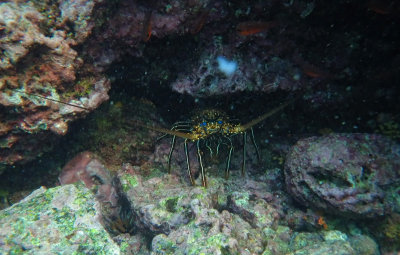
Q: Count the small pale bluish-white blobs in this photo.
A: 1